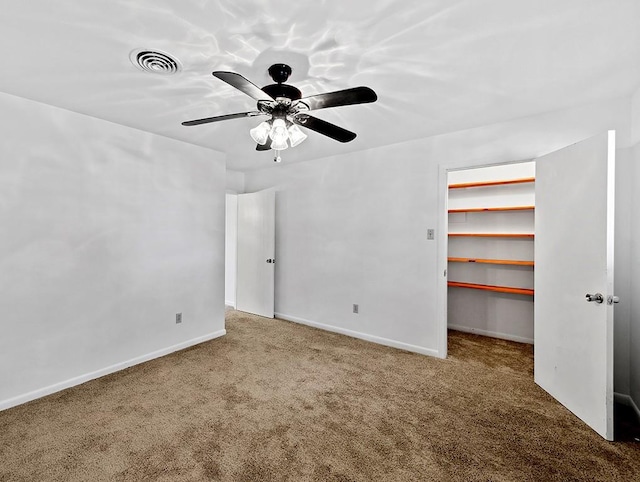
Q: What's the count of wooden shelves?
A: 5